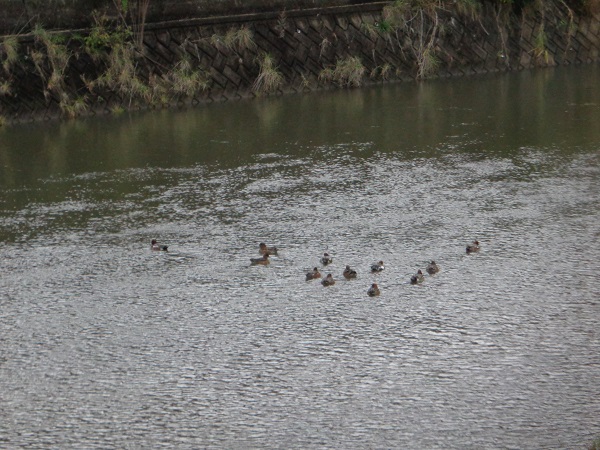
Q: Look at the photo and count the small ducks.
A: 12